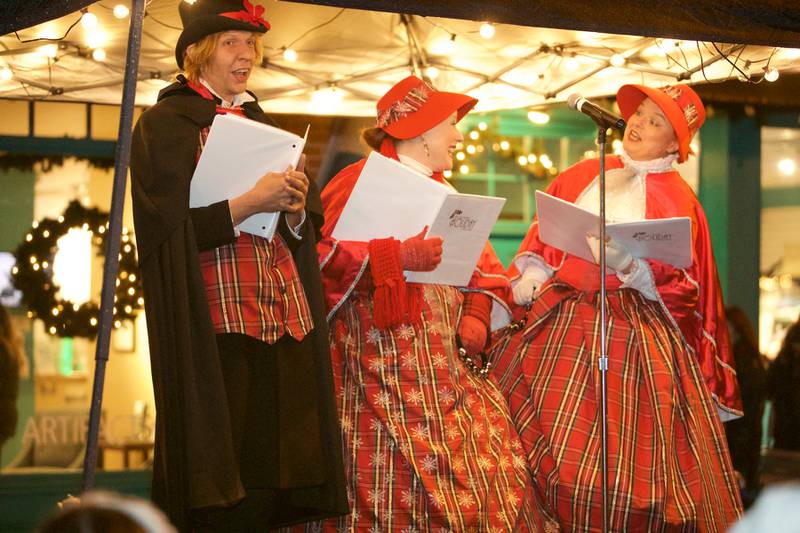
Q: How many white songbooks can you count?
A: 3